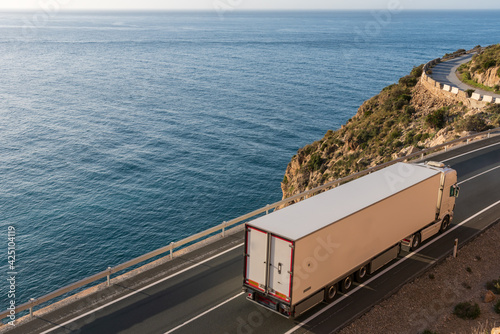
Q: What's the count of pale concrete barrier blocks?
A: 5